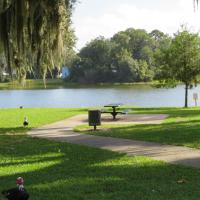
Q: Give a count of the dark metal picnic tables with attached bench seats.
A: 1